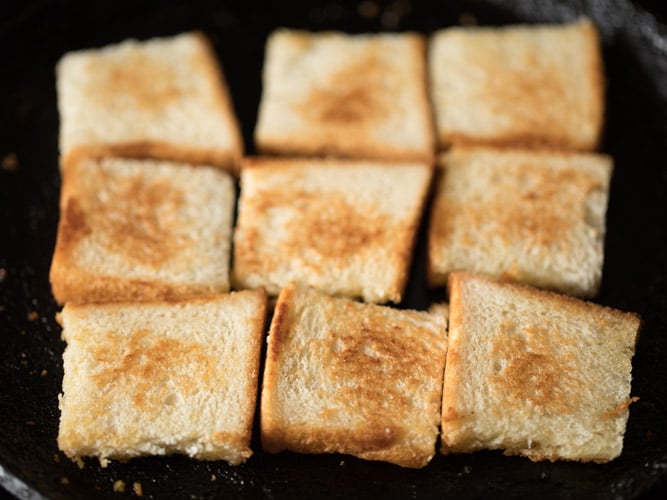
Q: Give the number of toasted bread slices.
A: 9